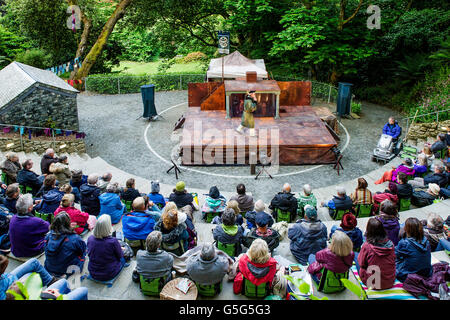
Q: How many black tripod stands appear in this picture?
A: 3